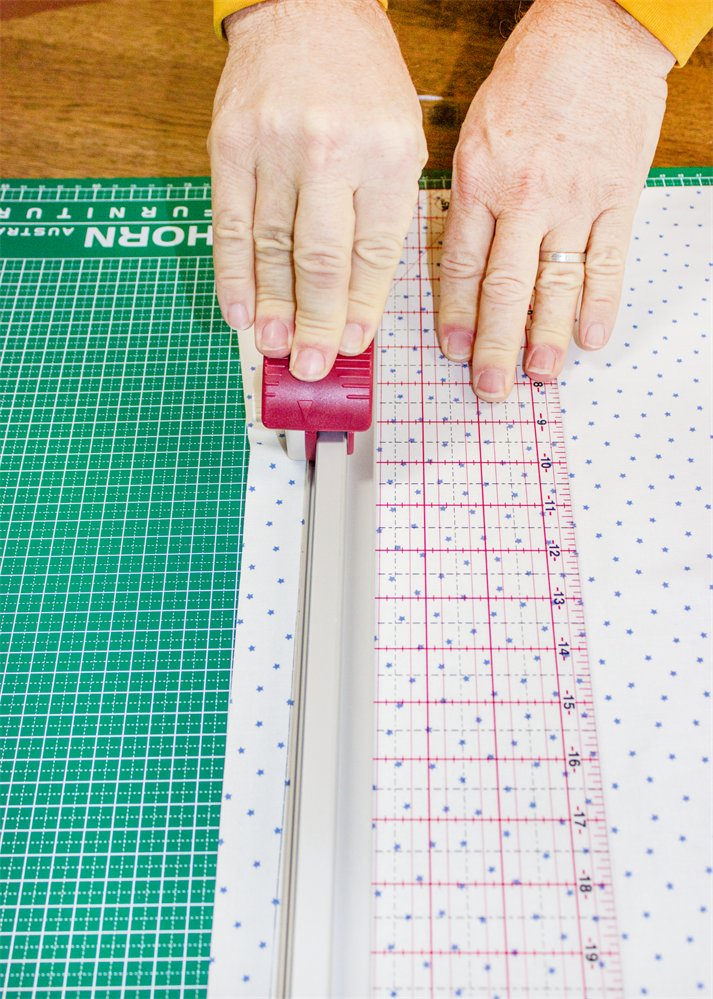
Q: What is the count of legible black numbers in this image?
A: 12